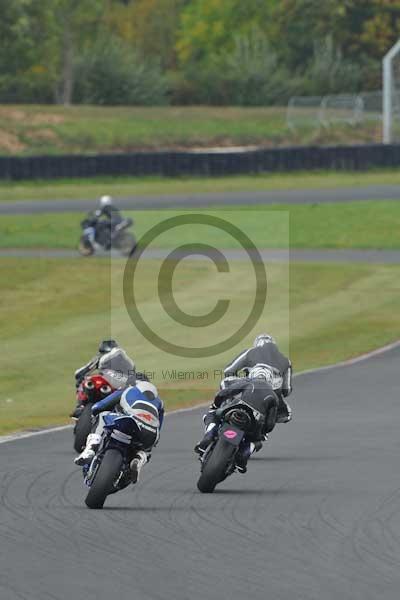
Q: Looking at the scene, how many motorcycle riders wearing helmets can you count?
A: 5